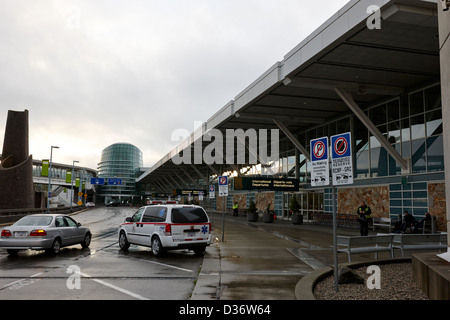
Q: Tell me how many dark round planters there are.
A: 3